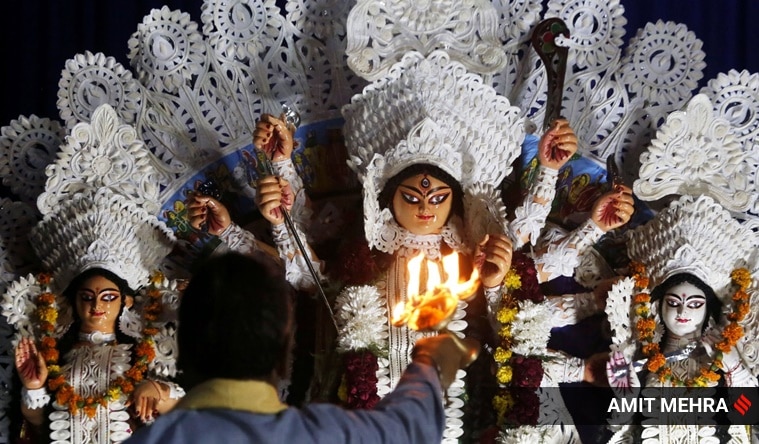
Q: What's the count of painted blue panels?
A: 2